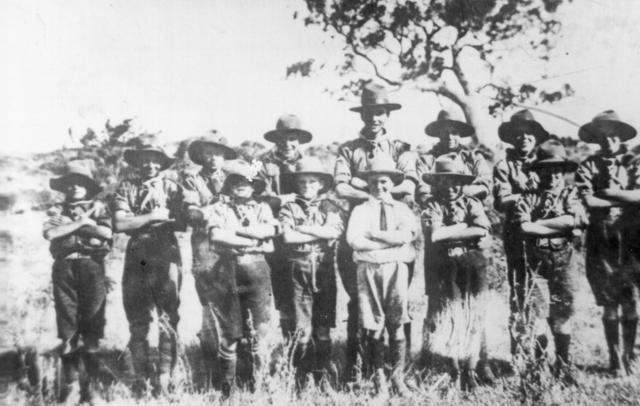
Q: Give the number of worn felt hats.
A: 13